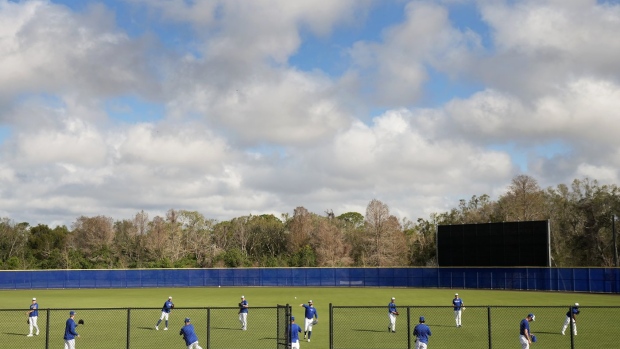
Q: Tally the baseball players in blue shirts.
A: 12